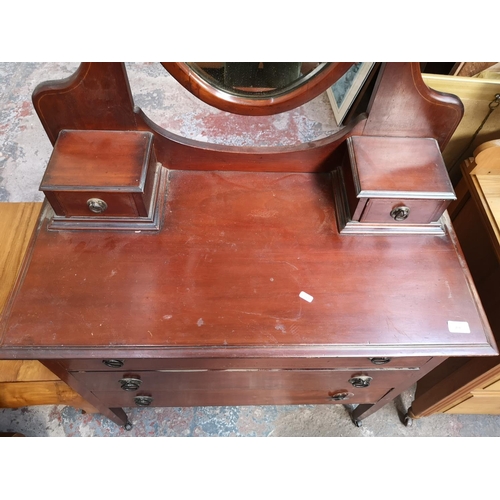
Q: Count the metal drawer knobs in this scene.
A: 8